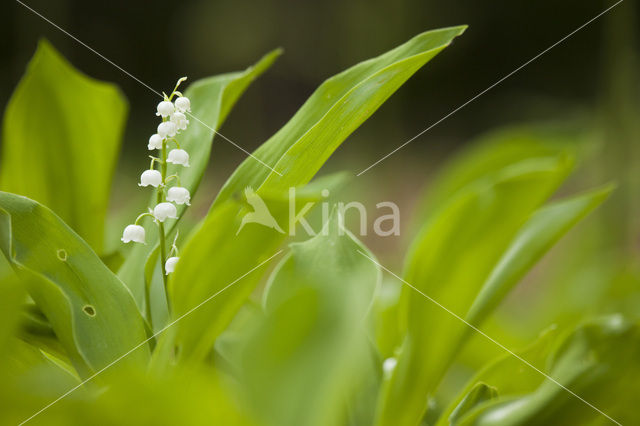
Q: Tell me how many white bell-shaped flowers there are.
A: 11